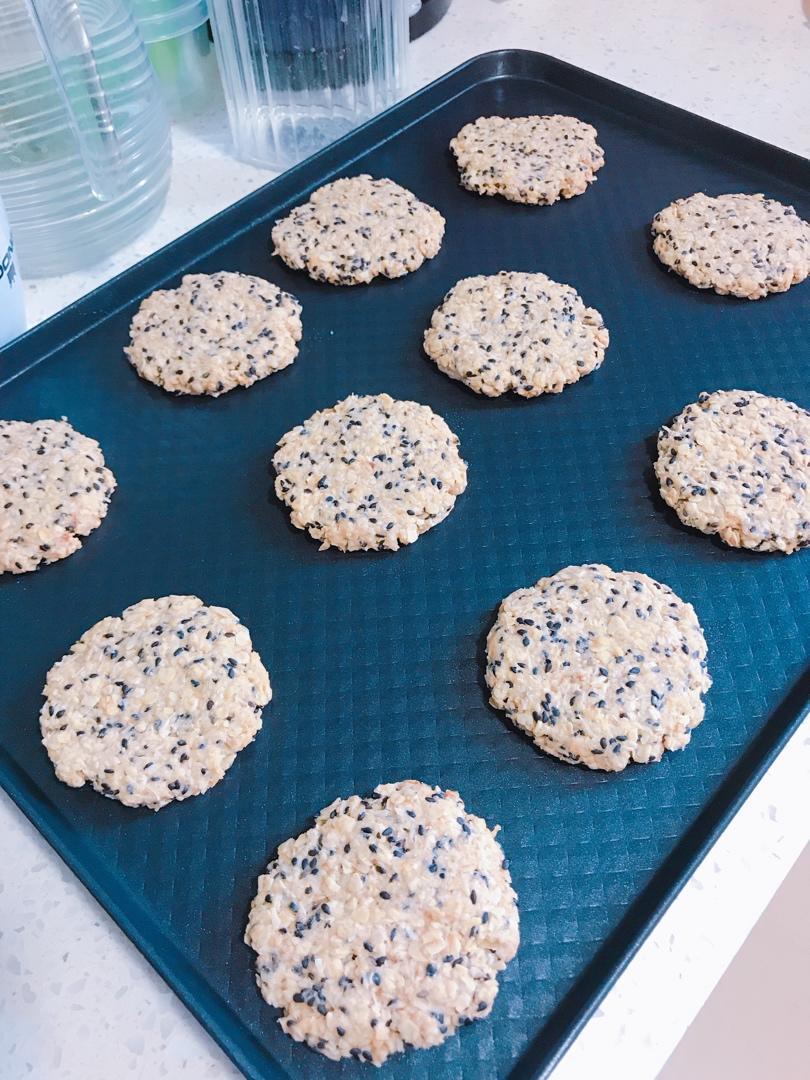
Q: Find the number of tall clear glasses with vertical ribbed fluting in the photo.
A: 1